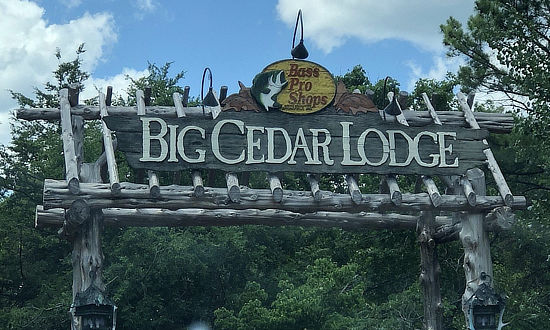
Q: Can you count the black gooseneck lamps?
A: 3